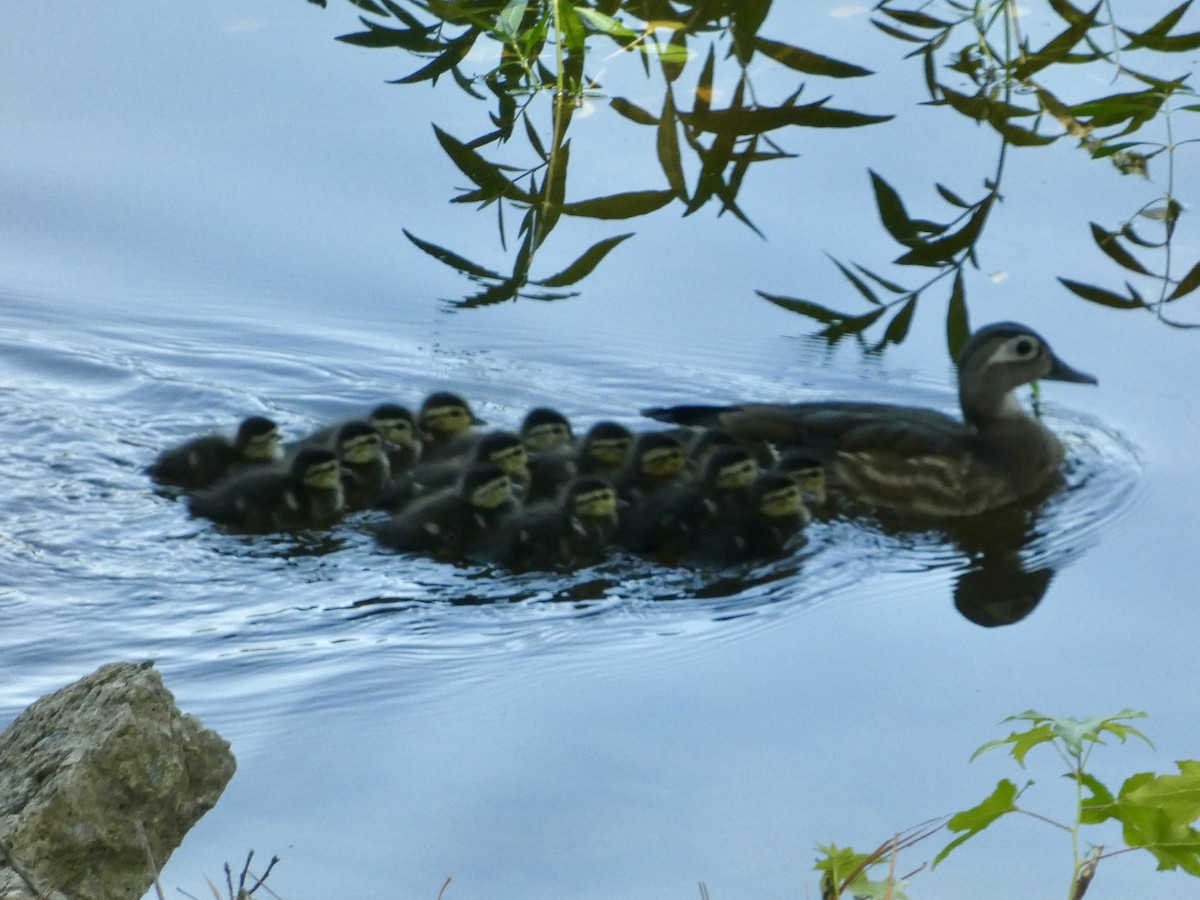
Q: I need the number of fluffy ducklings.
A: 15